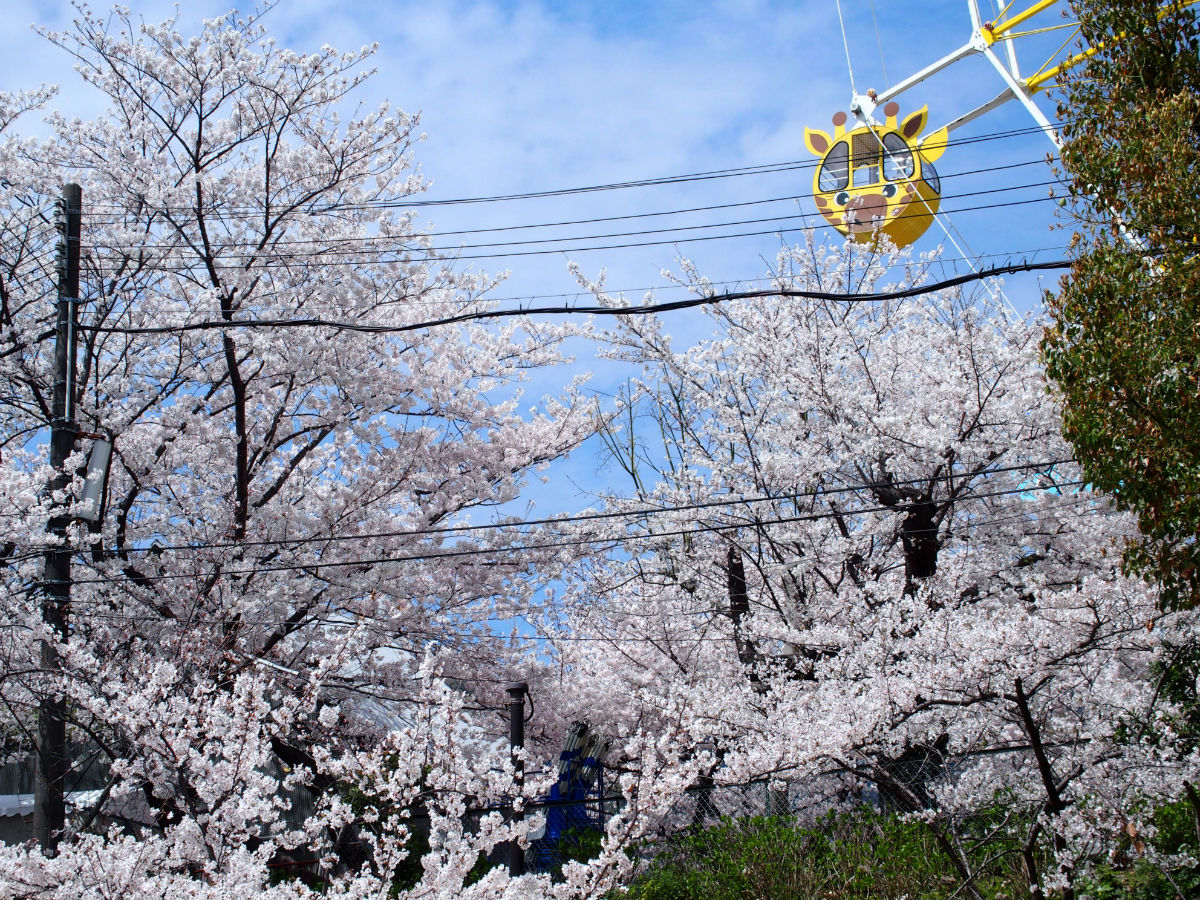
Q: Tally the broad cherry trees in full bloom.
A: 2